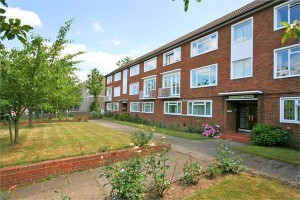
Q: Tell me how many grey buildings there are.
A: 1